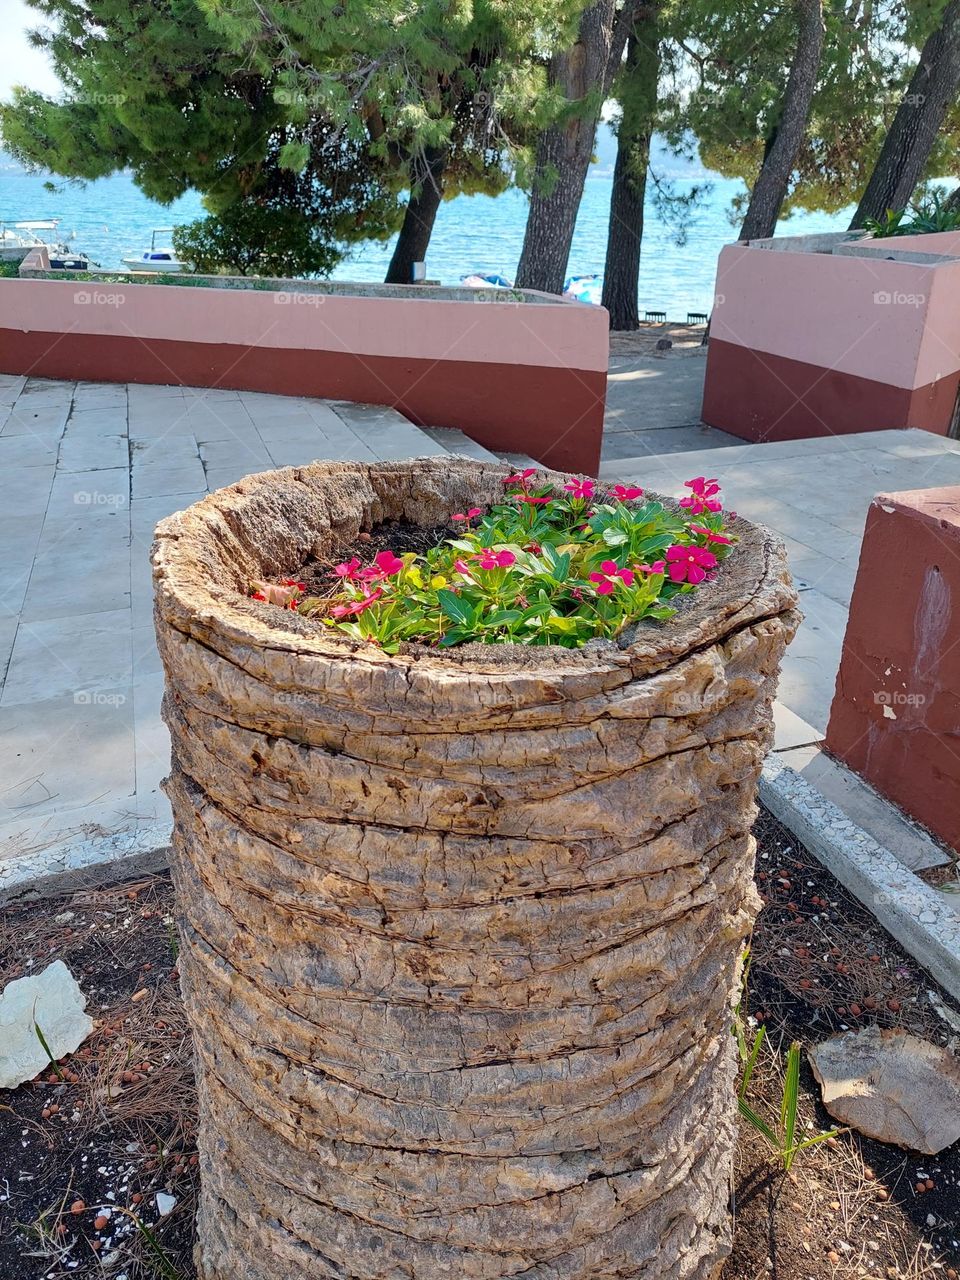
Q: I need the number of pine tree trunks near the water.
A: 5